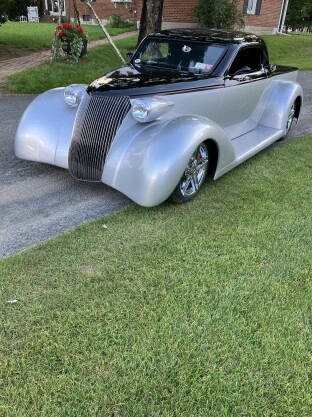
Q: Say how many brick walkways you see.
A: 1